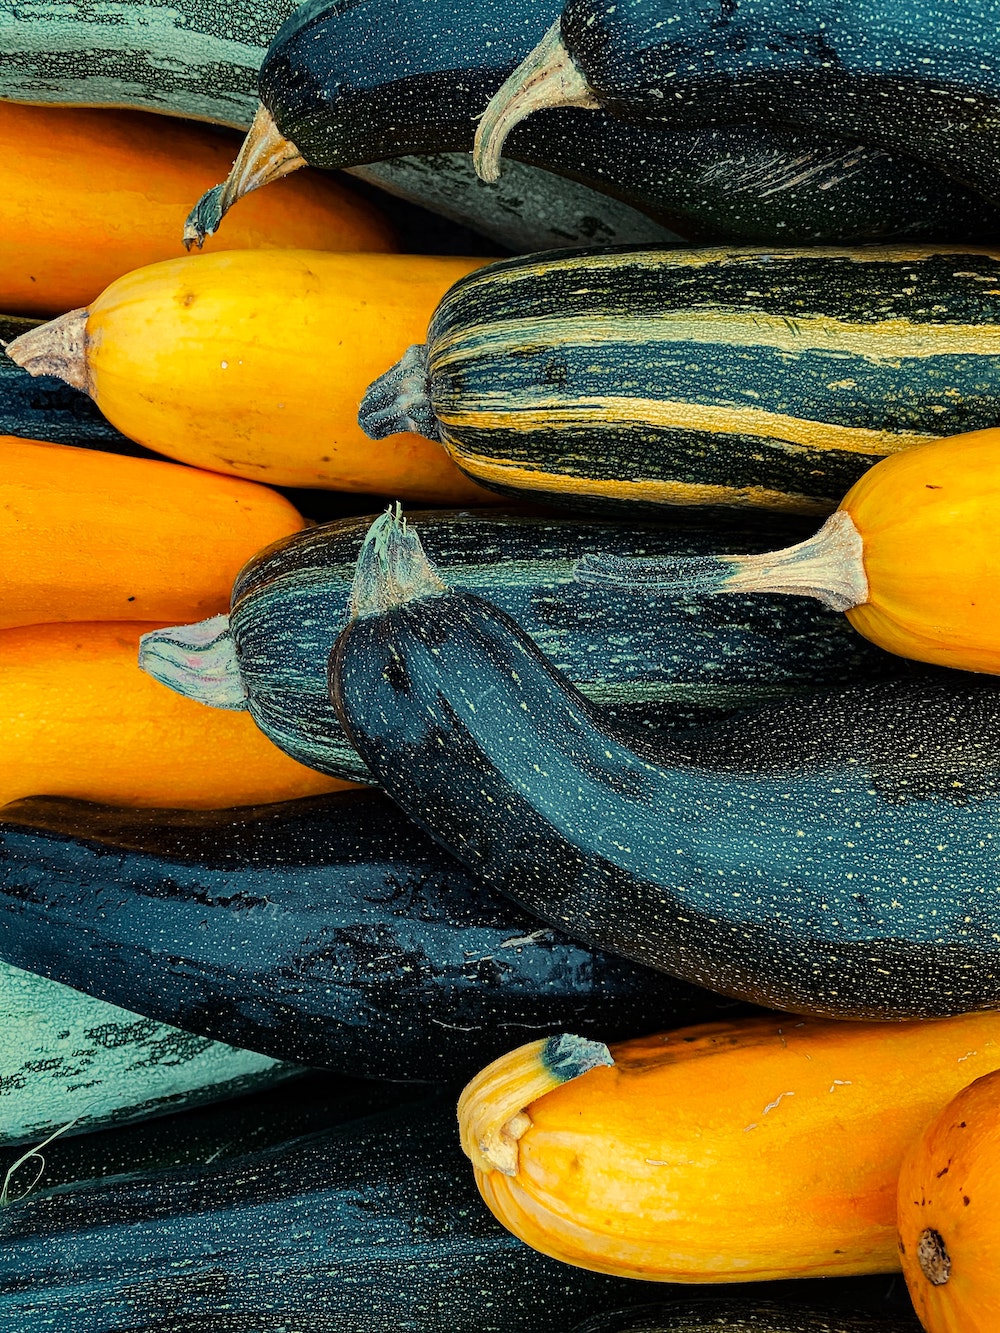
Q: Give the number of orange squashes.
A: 7